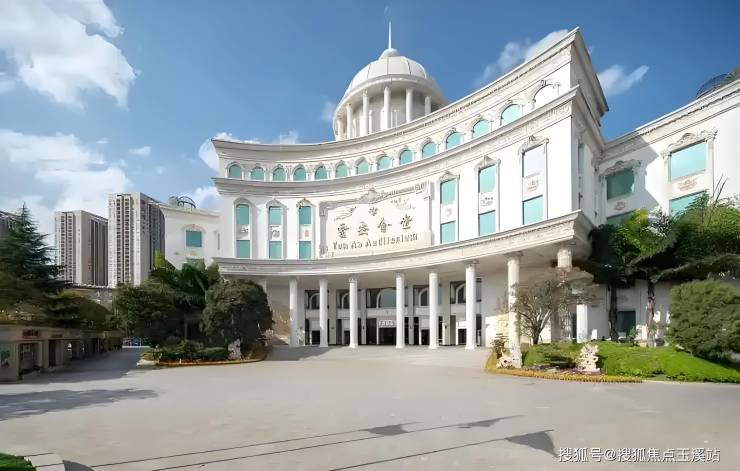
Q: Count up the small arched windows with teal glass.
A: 13